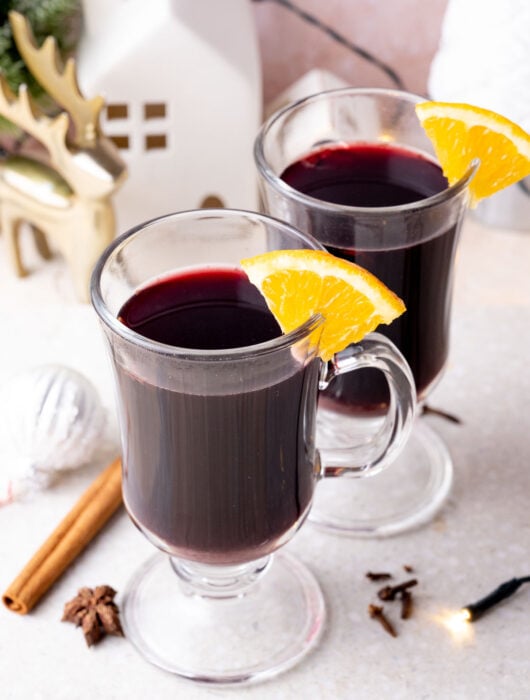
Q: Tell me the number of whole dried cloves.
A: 5